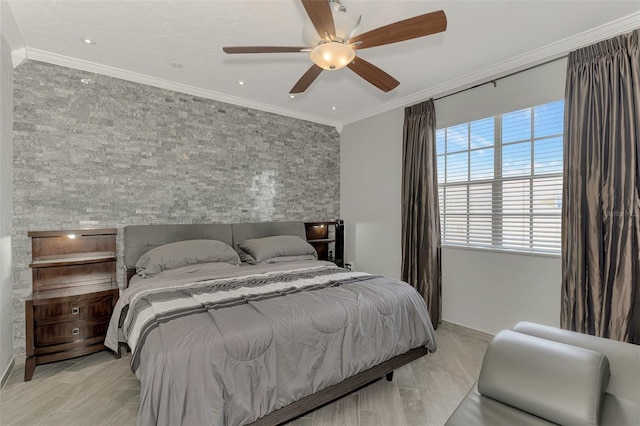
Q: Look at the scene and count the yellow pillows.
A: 0